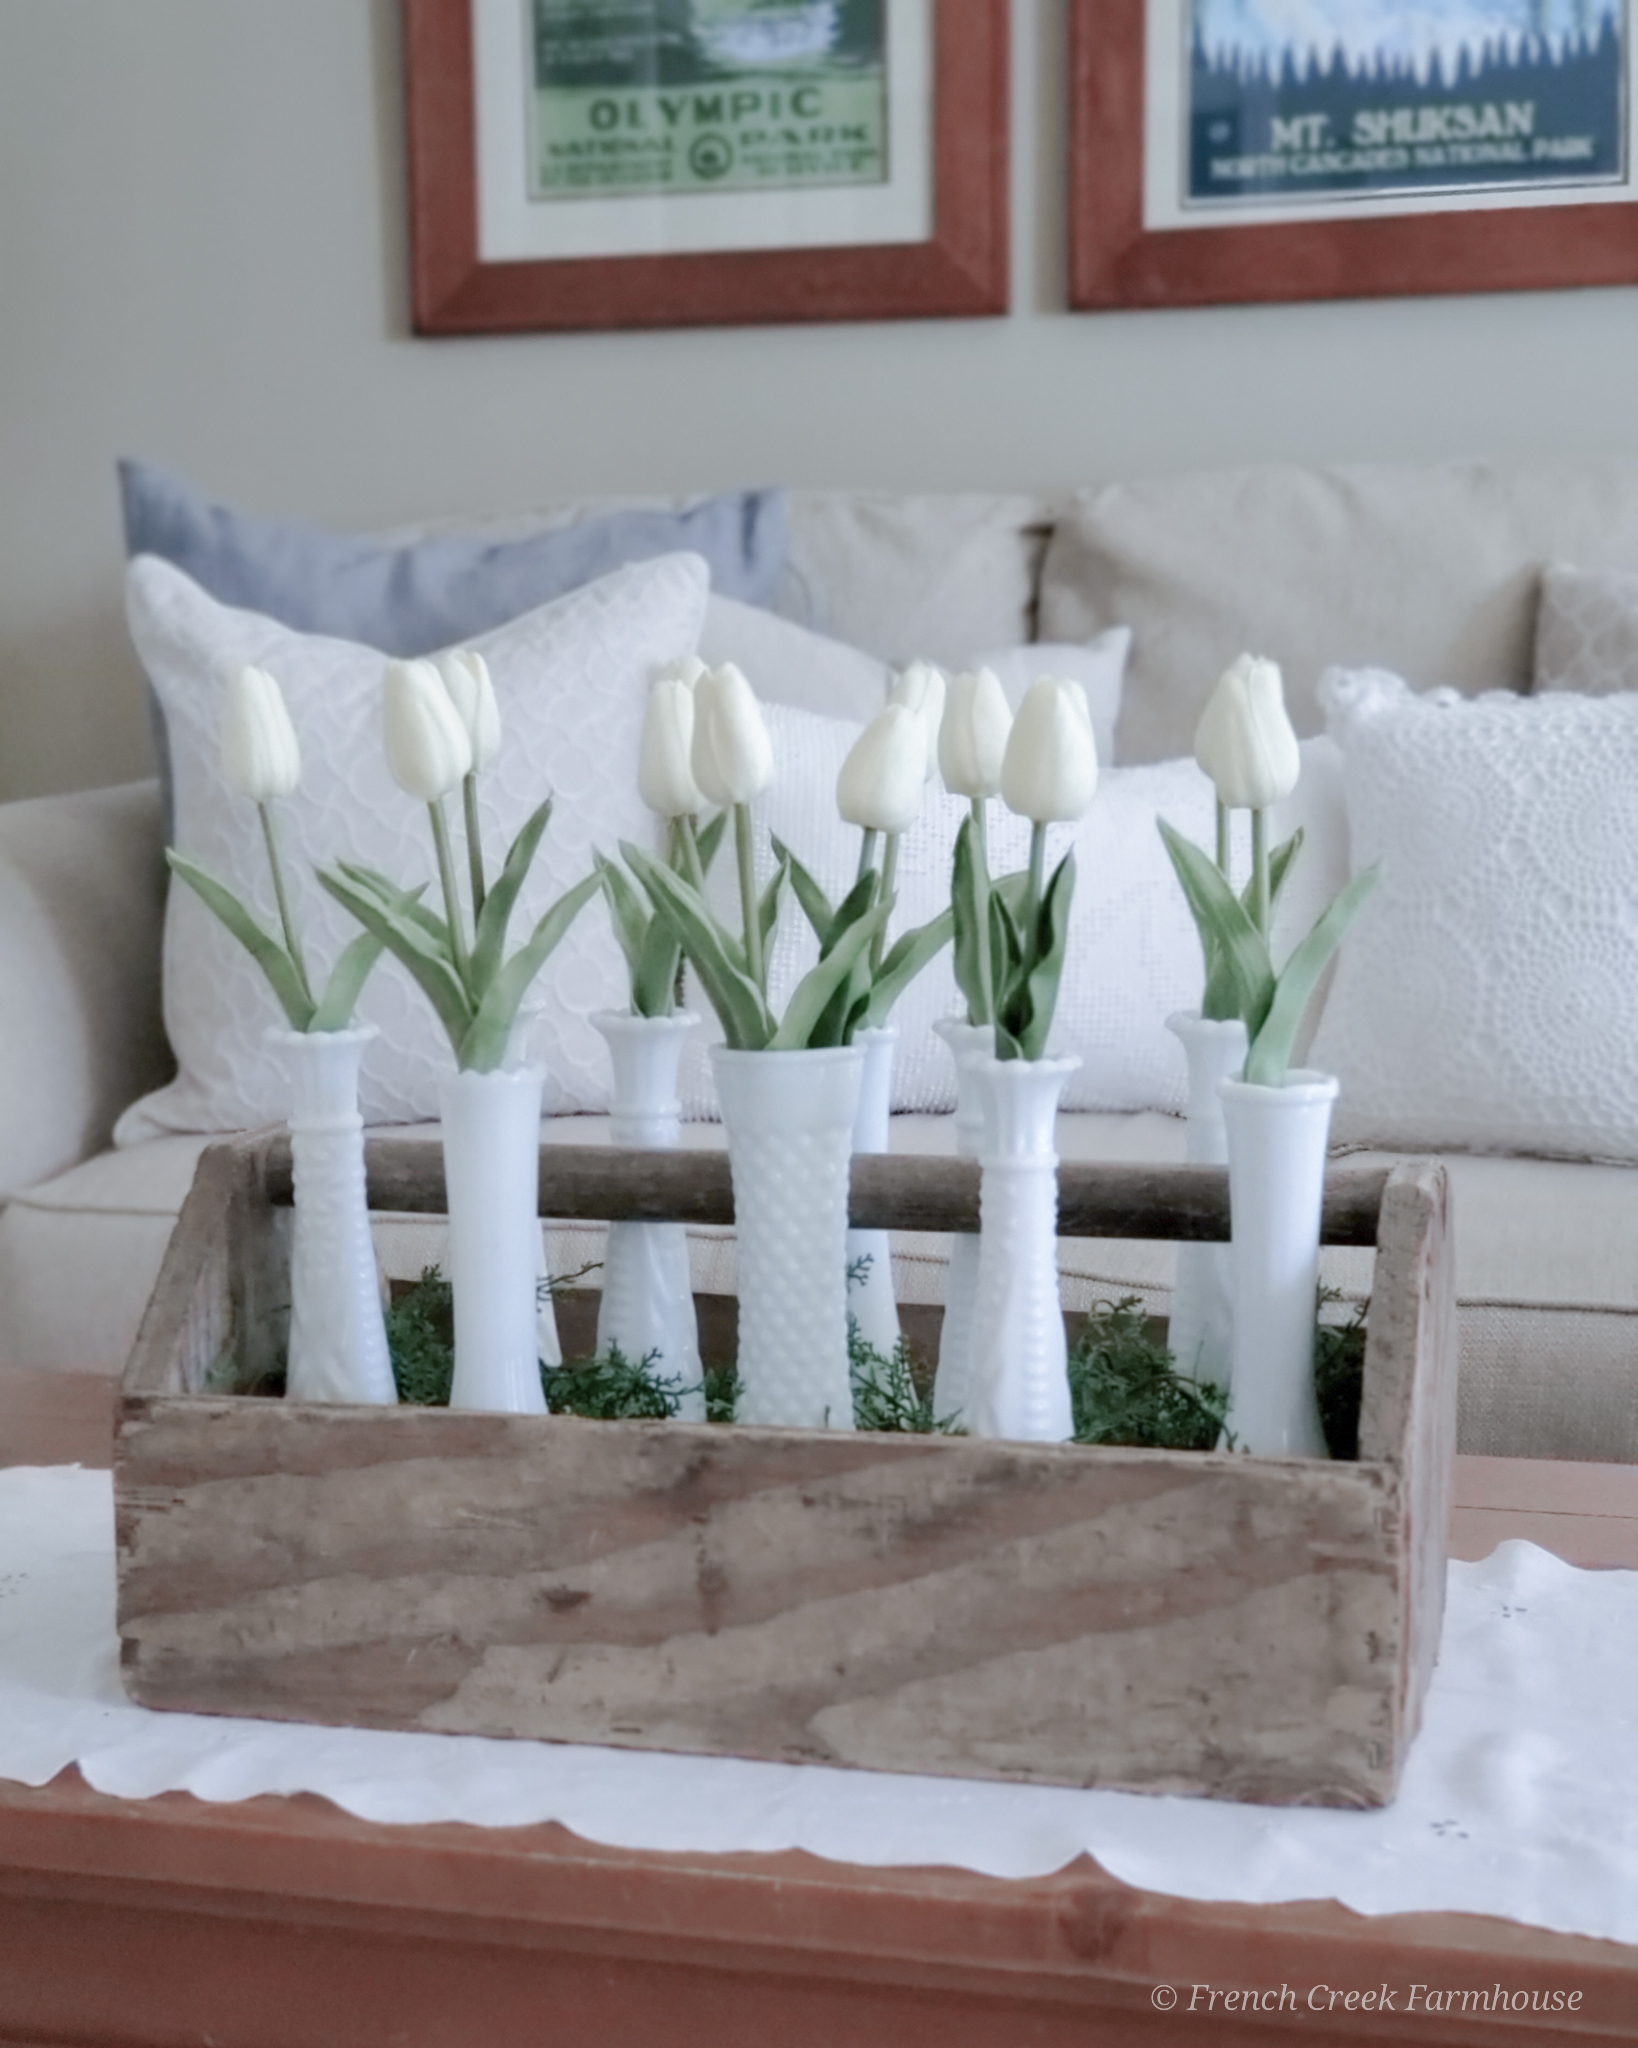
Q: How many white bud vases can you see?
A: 10